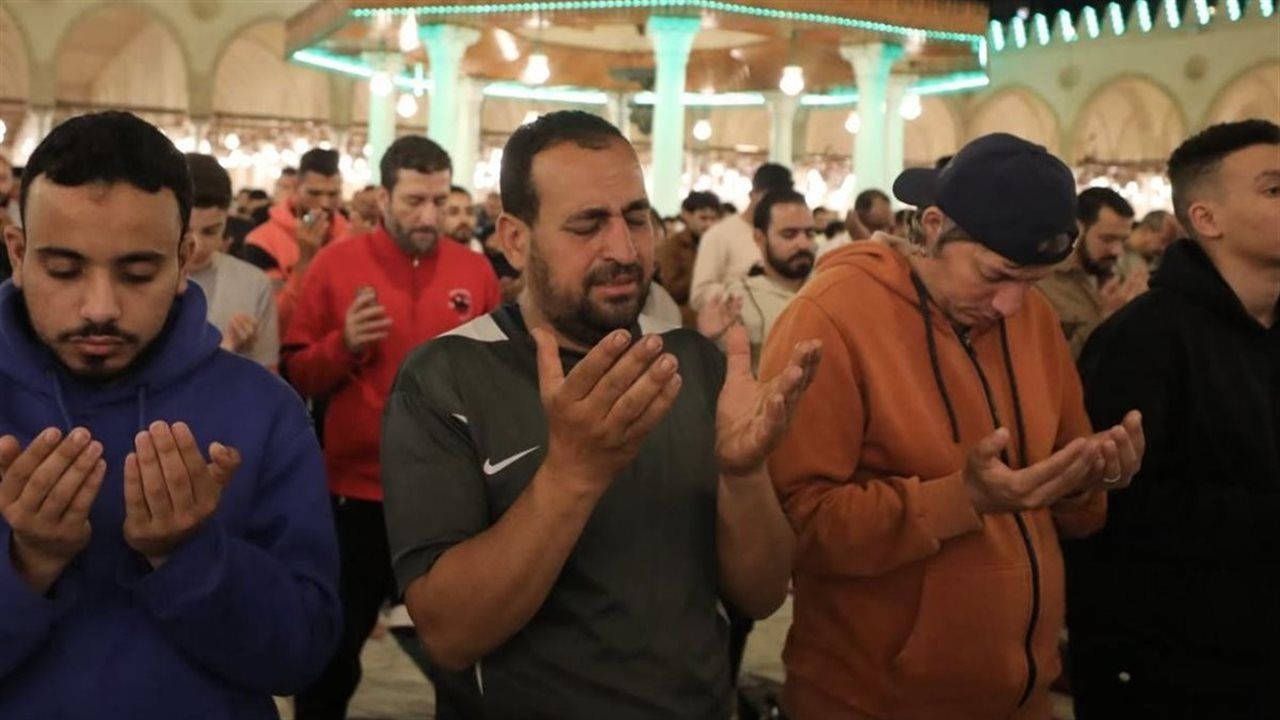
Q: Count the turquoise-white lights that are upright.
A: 11